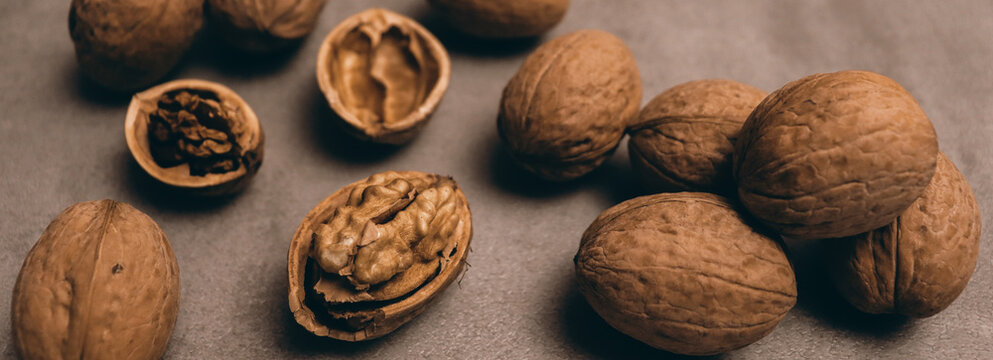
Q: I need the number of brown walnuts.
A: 12